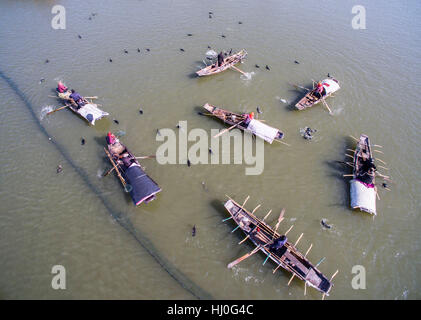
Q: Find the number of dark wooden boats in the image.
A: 7